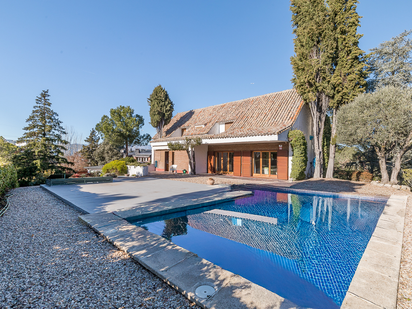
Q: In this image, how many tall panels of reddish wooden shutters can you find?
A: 4